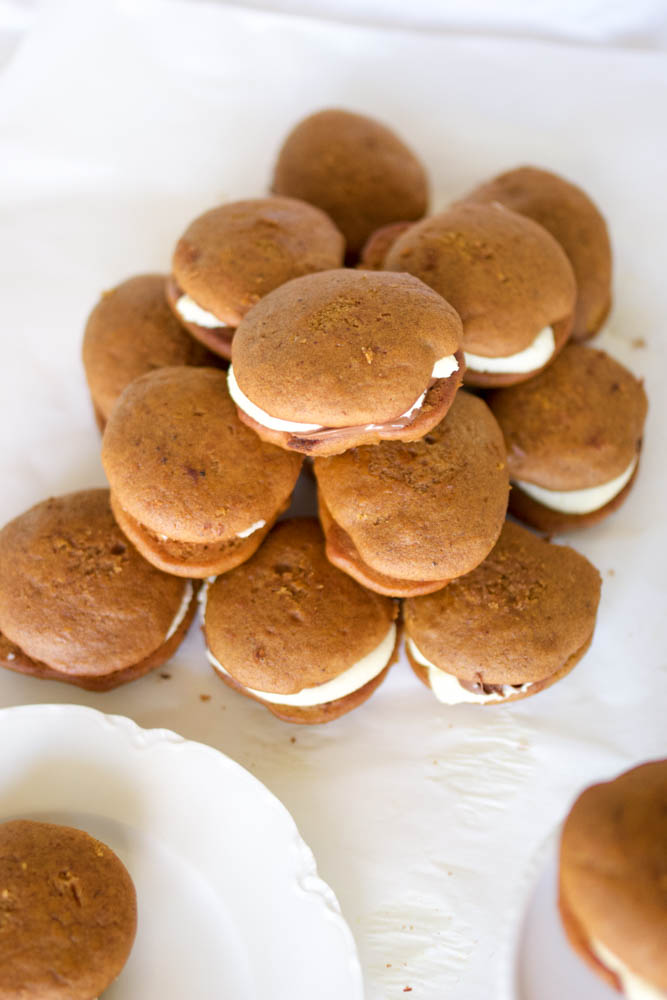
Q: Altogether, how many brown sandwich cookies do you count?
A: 14